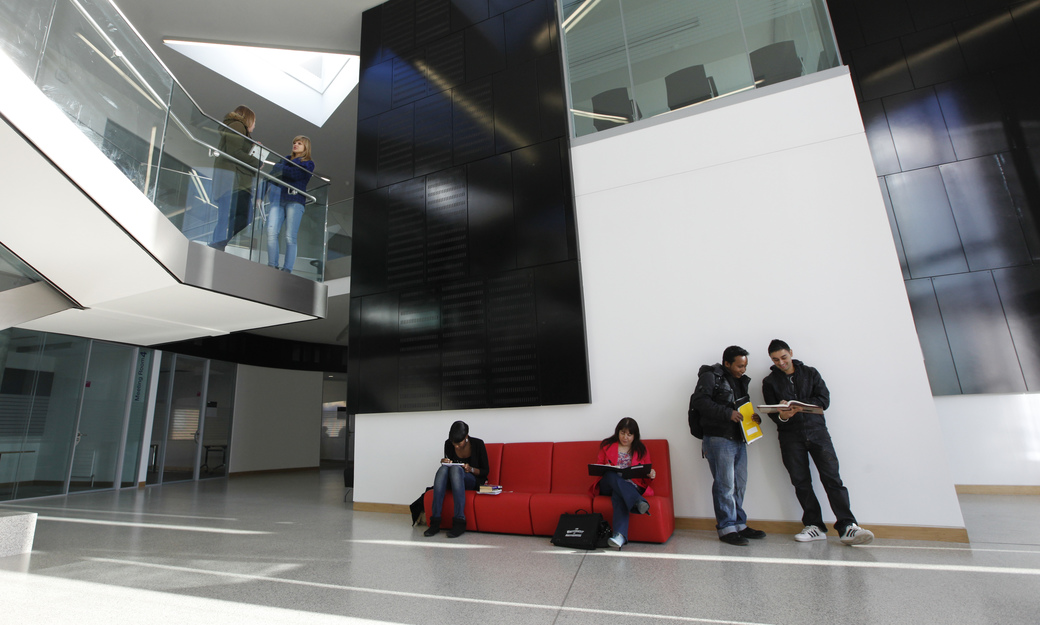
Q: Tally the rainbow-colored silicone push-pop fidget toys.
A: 0